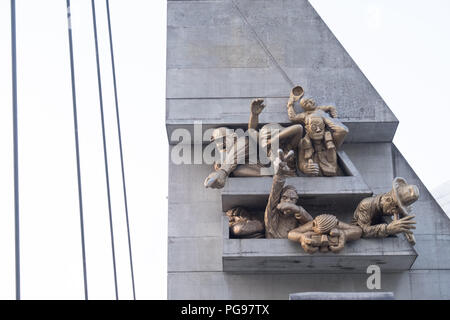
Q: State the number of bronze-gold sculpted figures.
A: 8